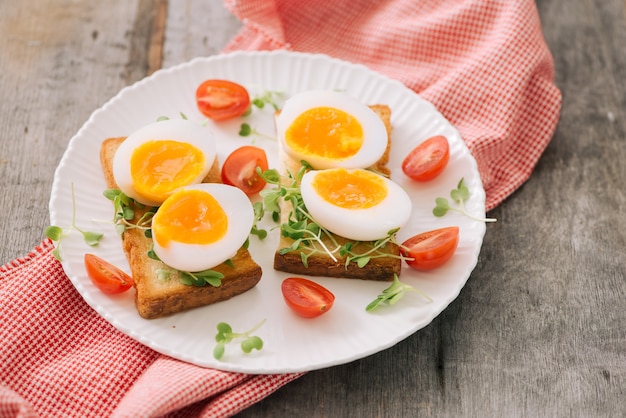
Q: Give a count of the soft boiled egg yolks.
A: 4